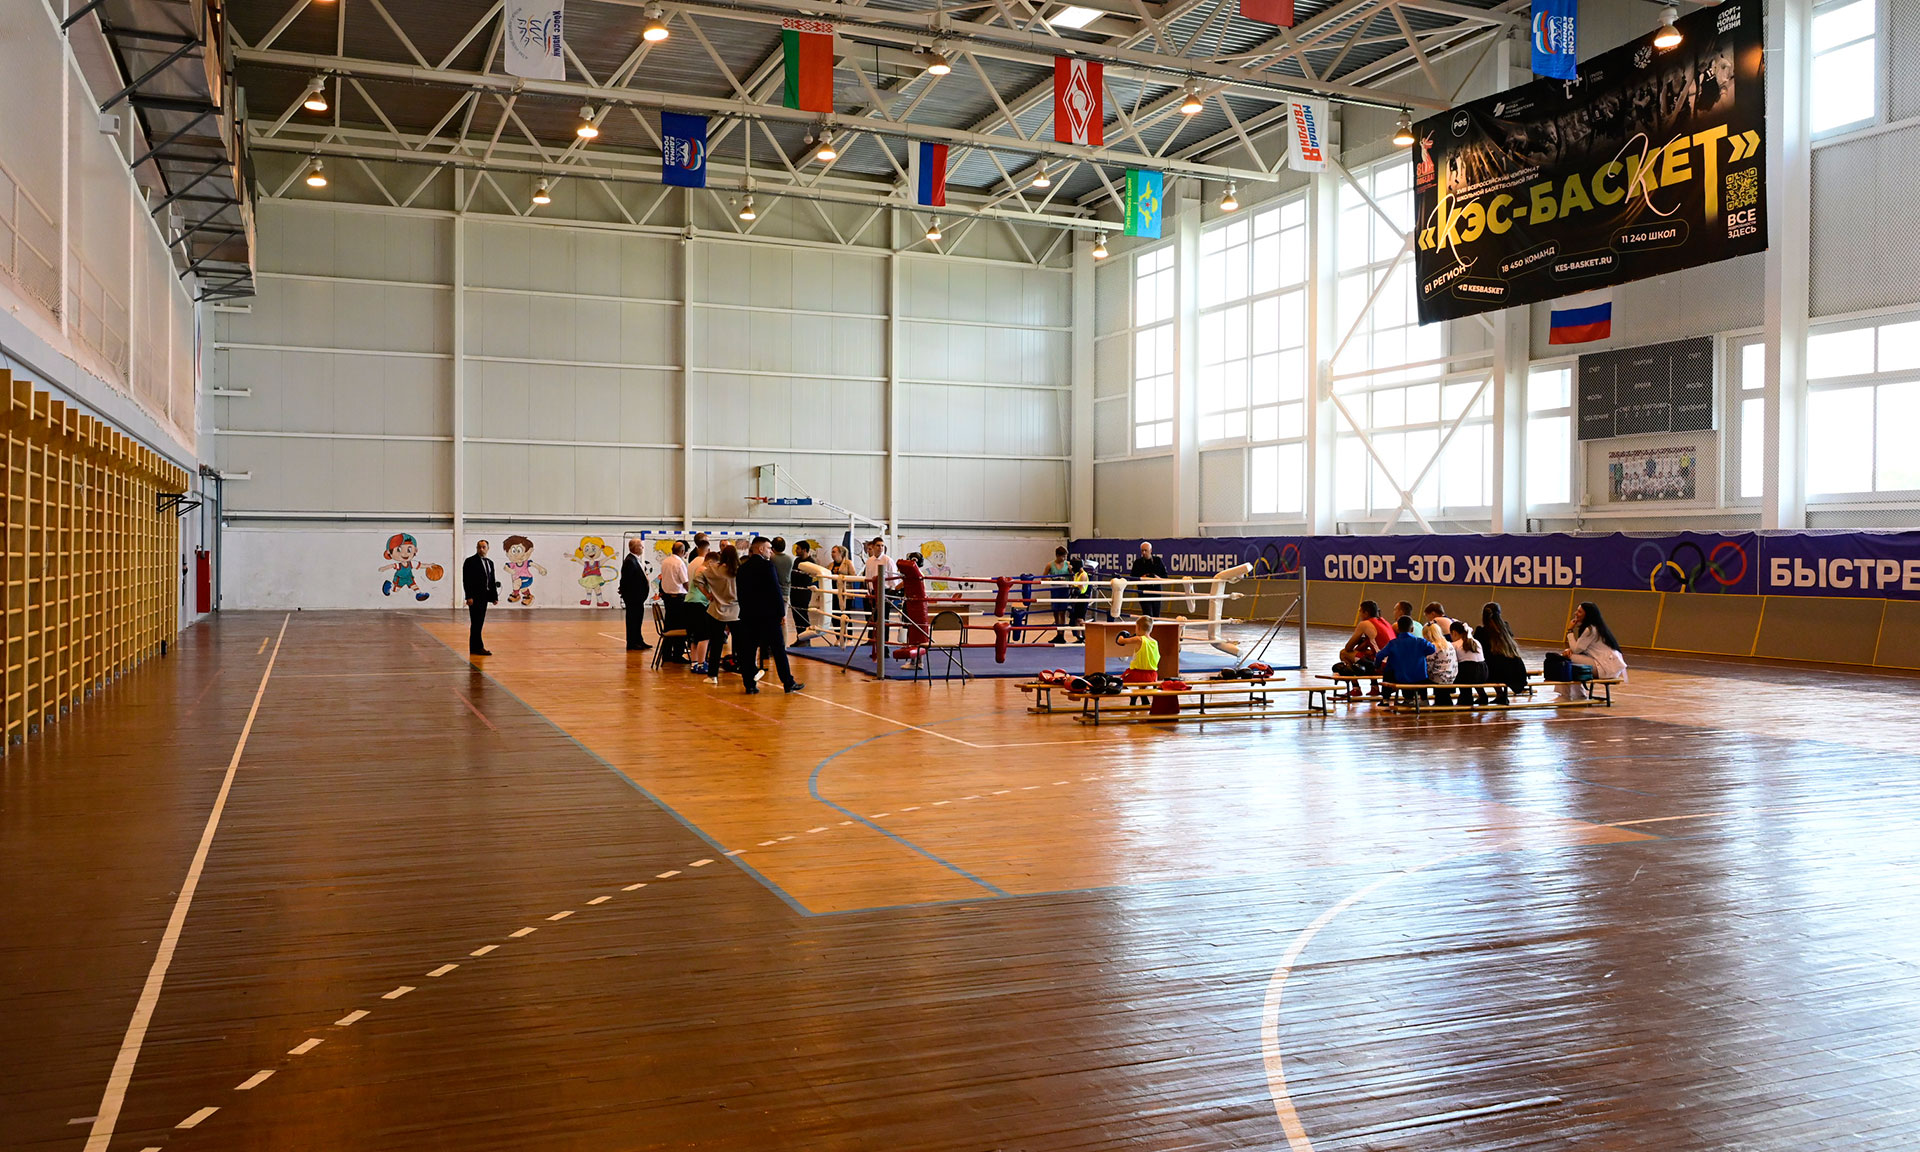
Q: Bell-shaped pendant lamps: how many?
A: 15